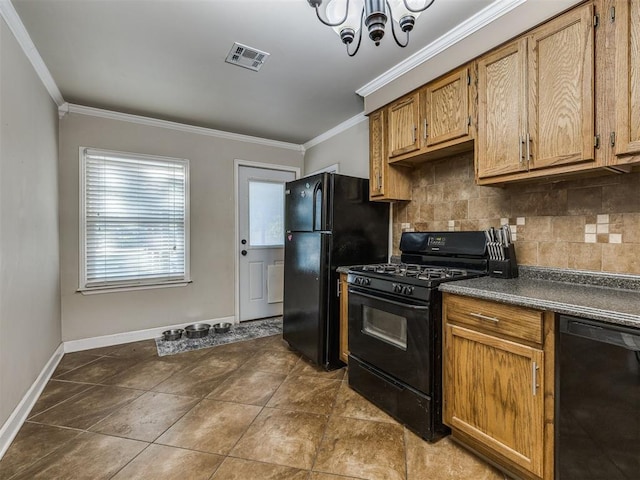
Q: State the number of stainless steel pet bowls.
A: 3